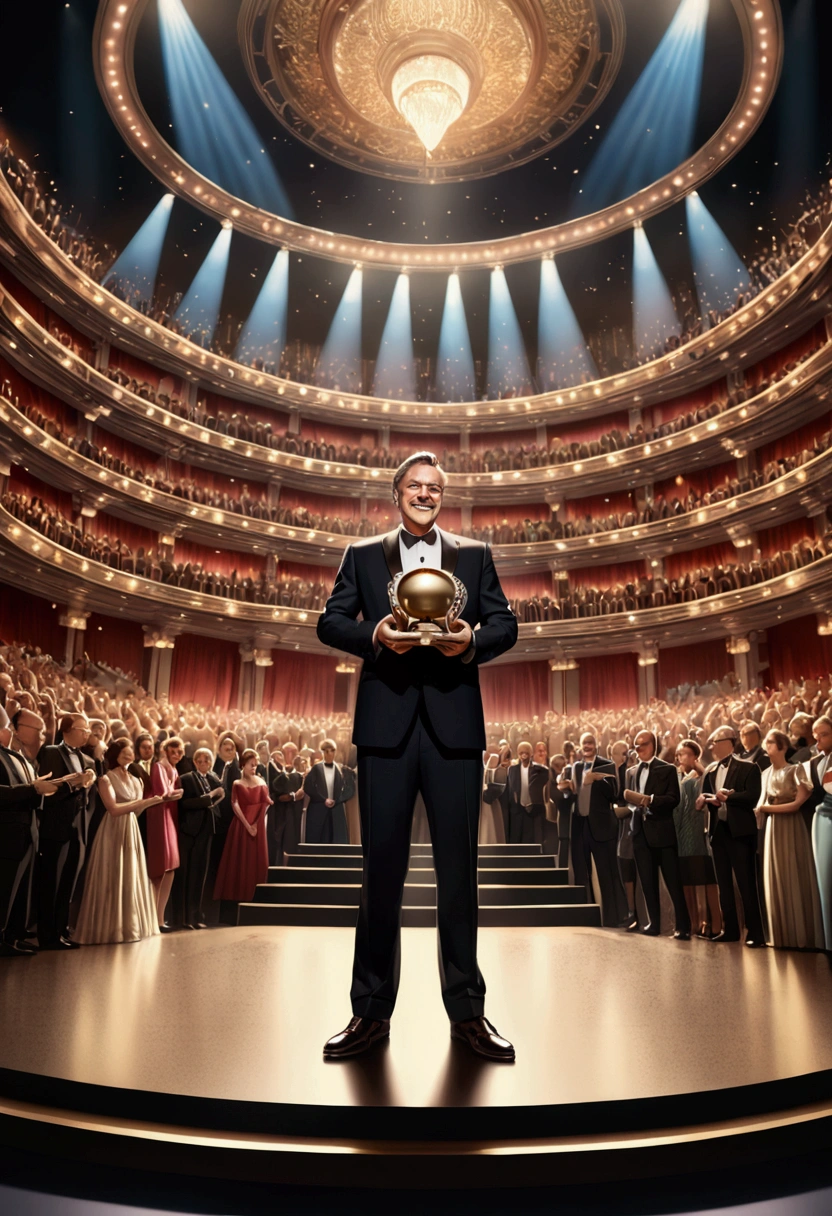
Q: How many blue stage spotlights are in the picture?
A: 12